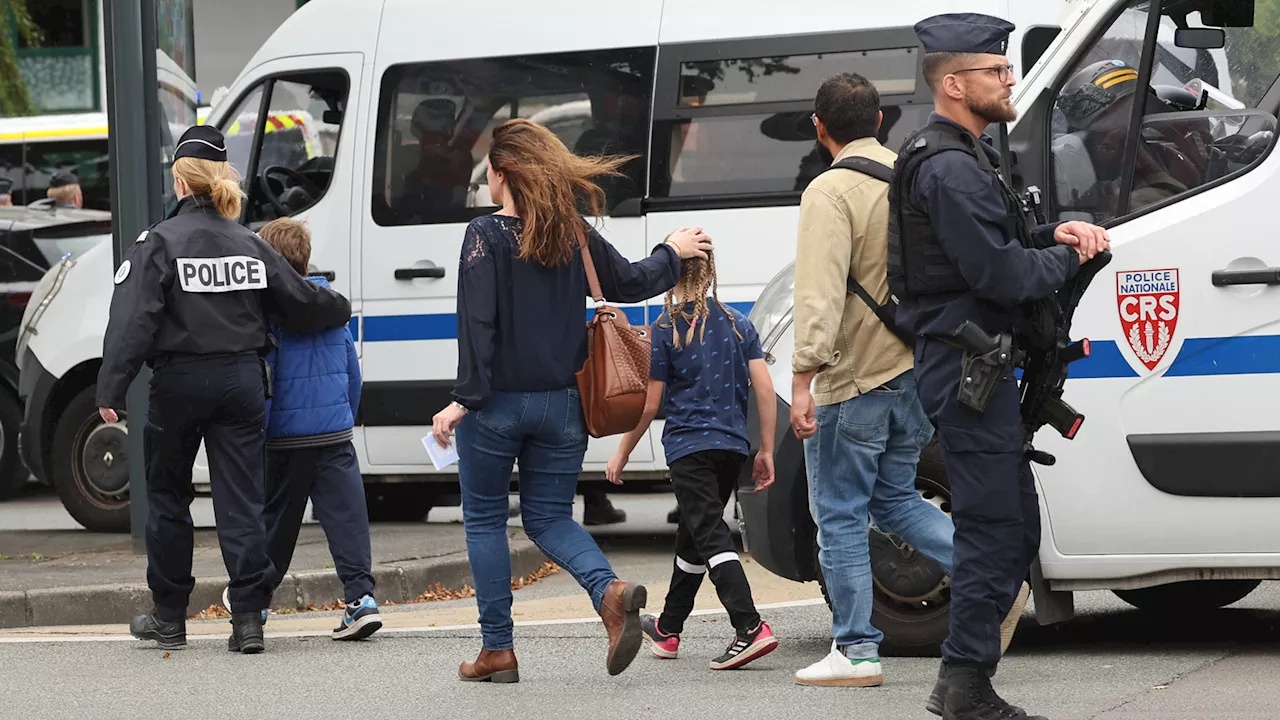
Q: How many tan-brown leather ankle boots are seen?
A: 2